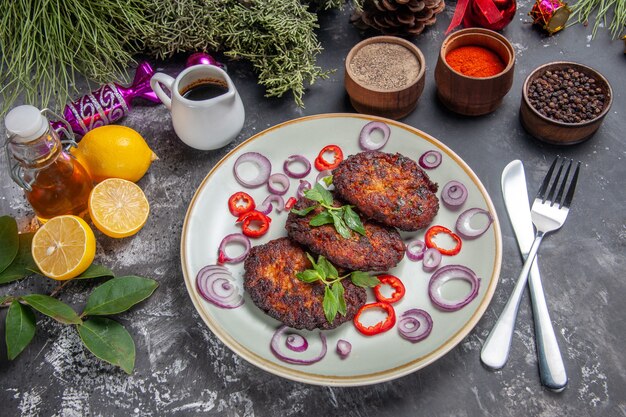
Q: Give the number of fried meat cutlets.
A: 3